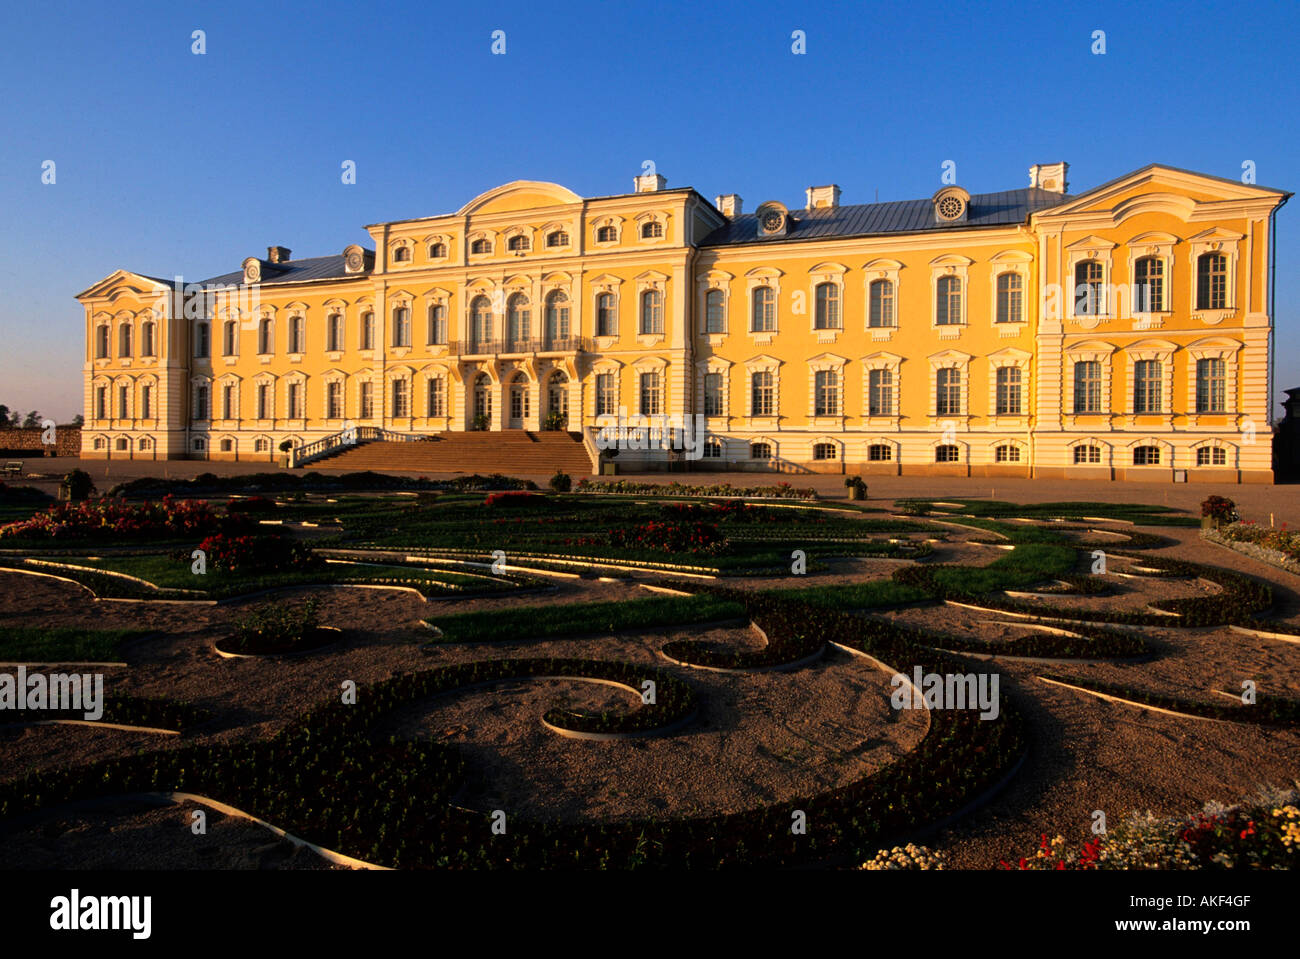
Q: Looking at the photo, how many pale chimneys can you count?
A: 4